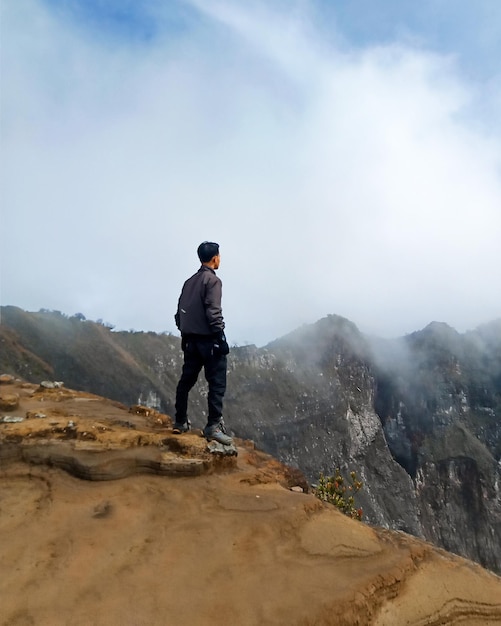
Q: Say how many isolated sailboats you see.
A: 0